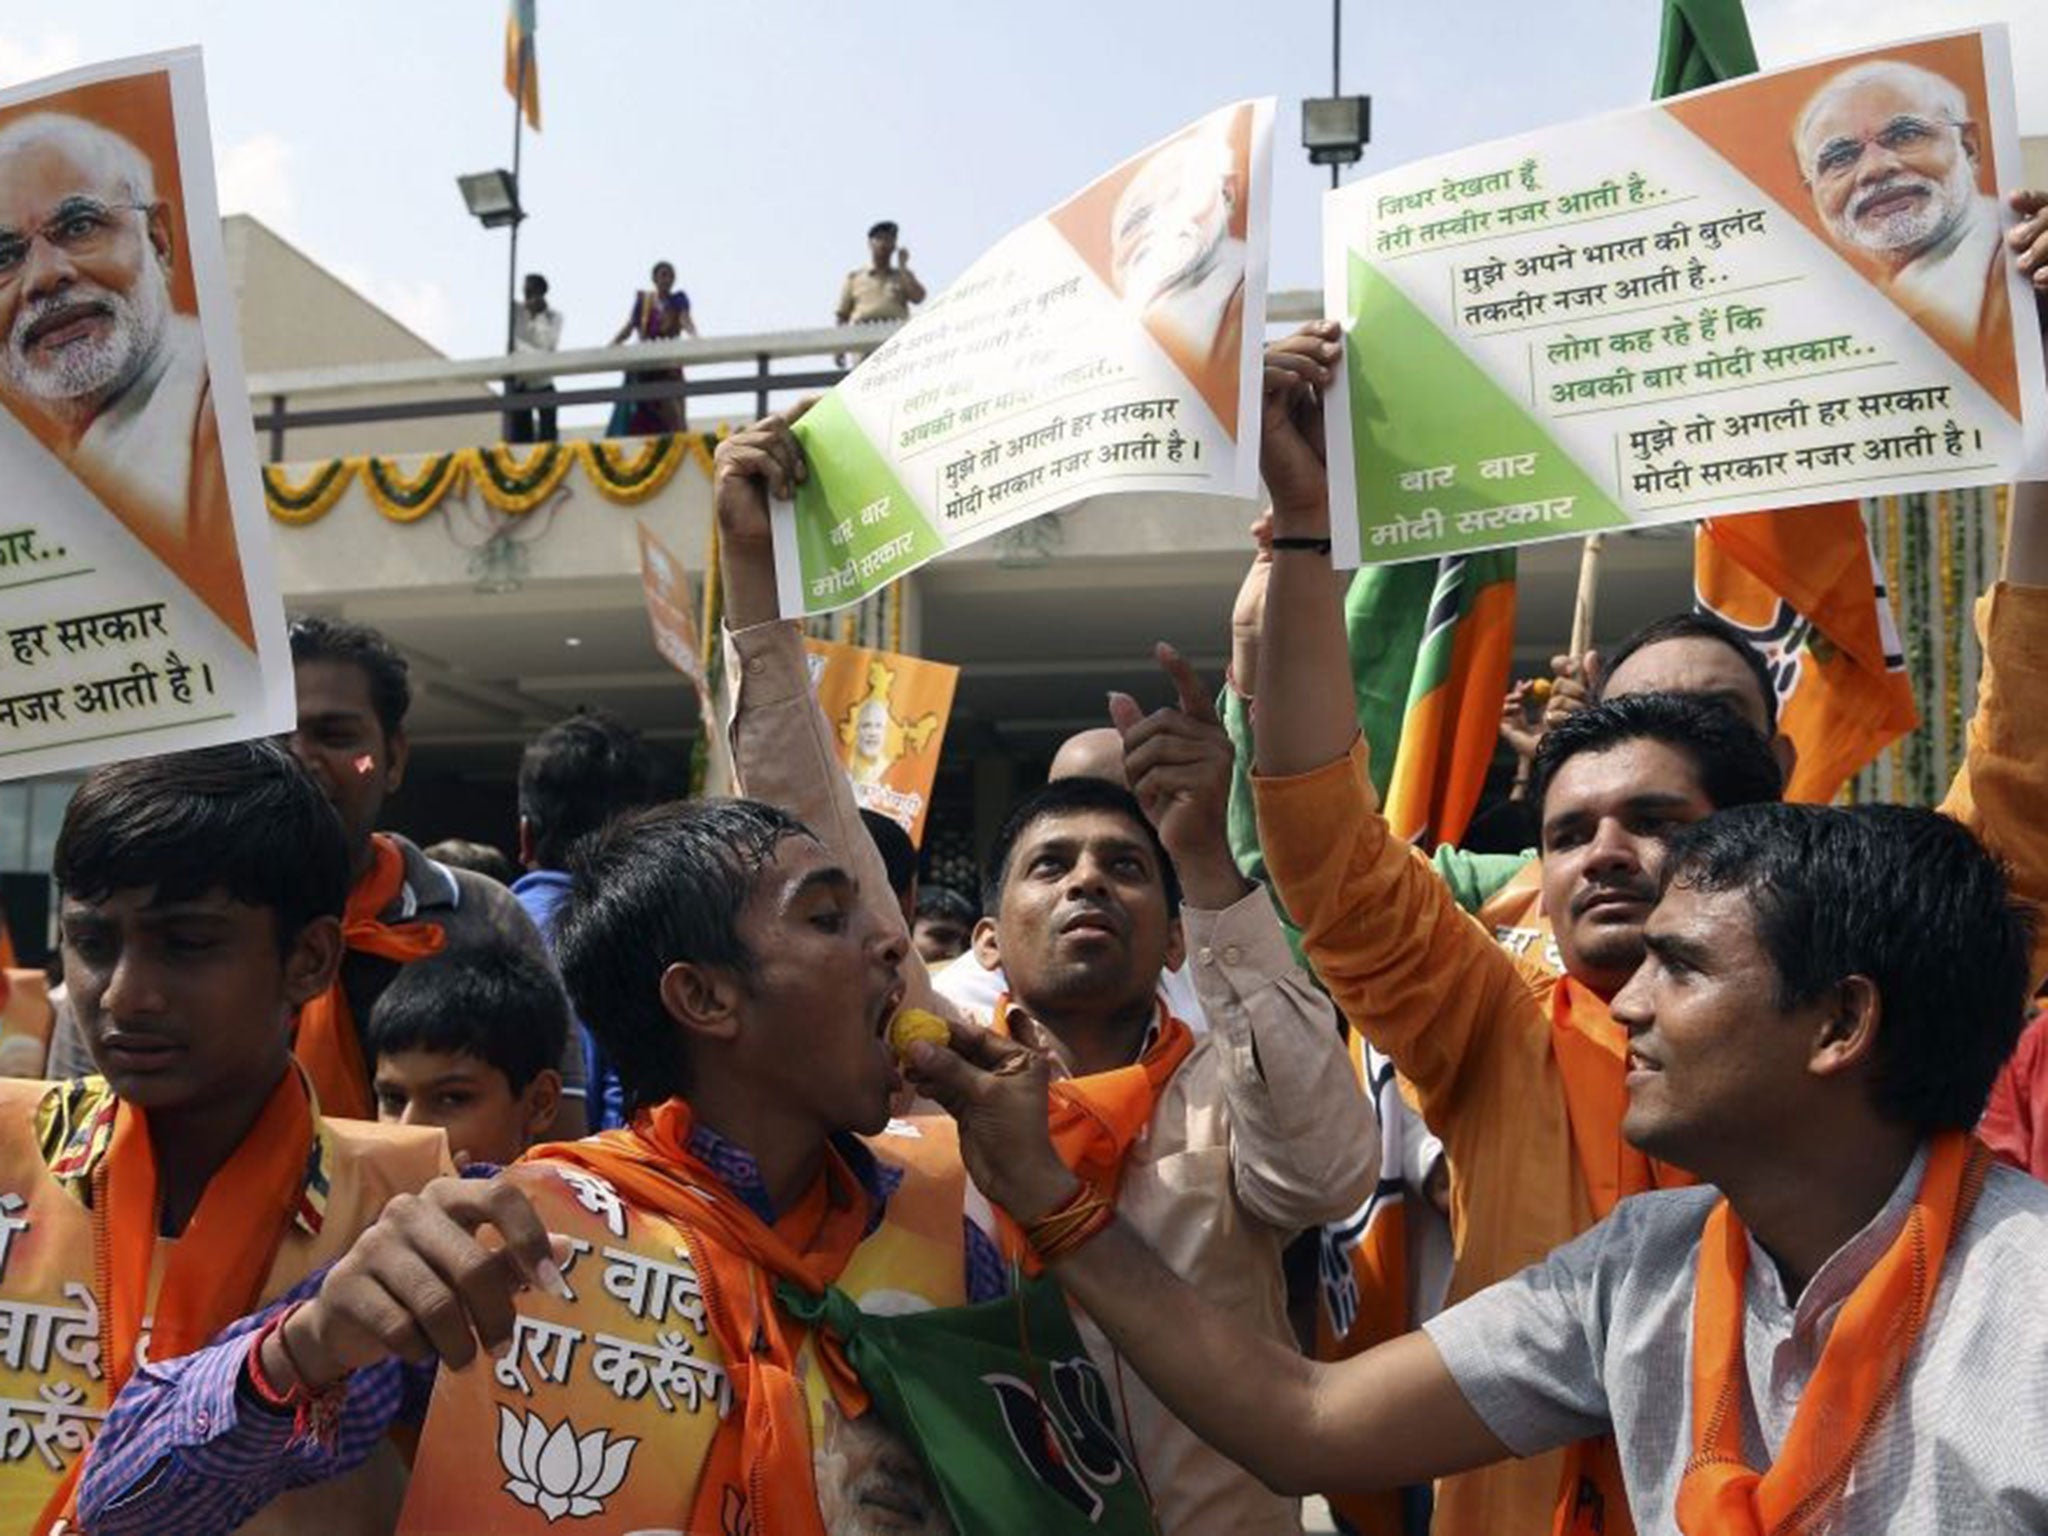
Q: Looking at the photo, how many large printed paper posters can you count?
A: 3